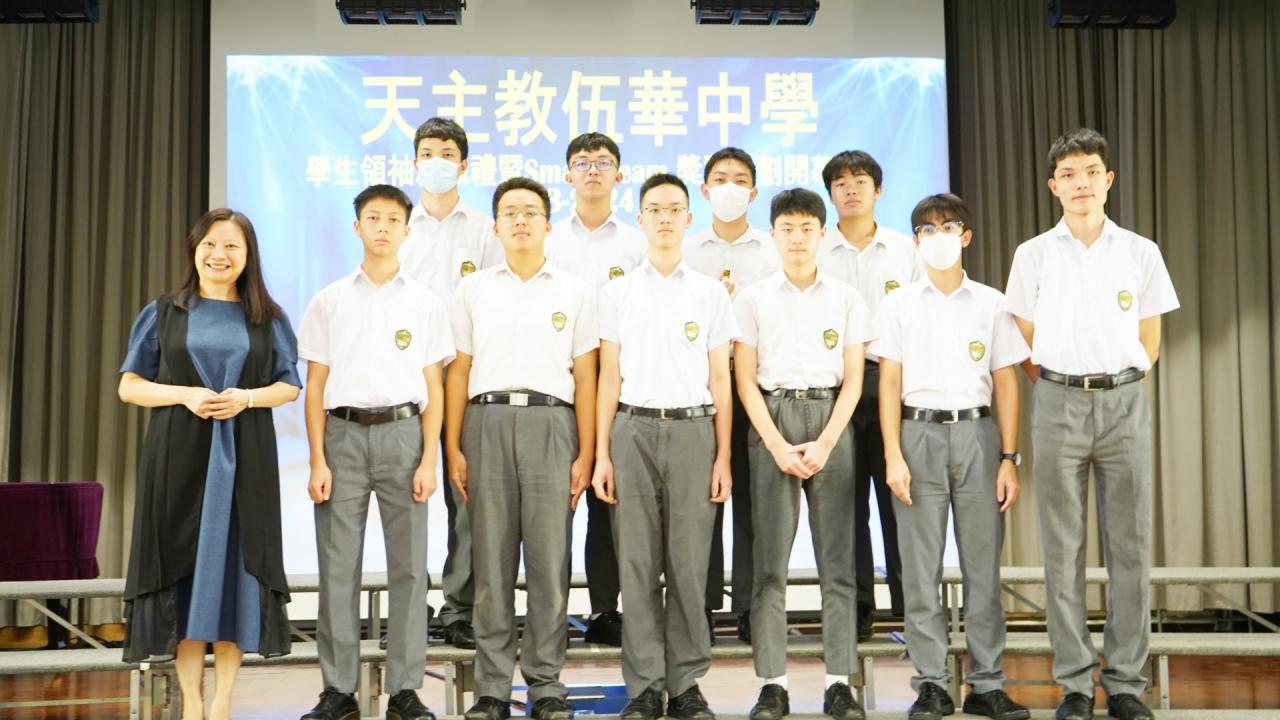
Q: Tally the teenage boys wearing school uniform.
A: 10